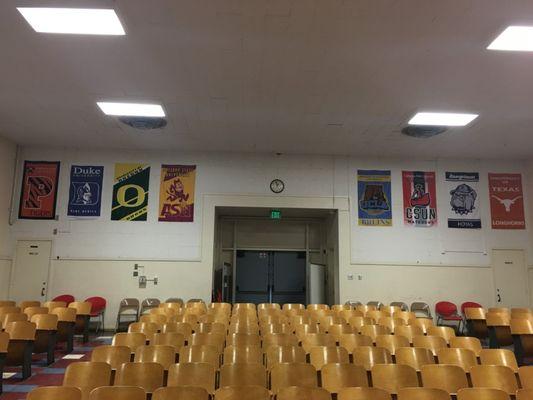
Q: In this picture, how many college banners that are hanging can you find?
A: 8